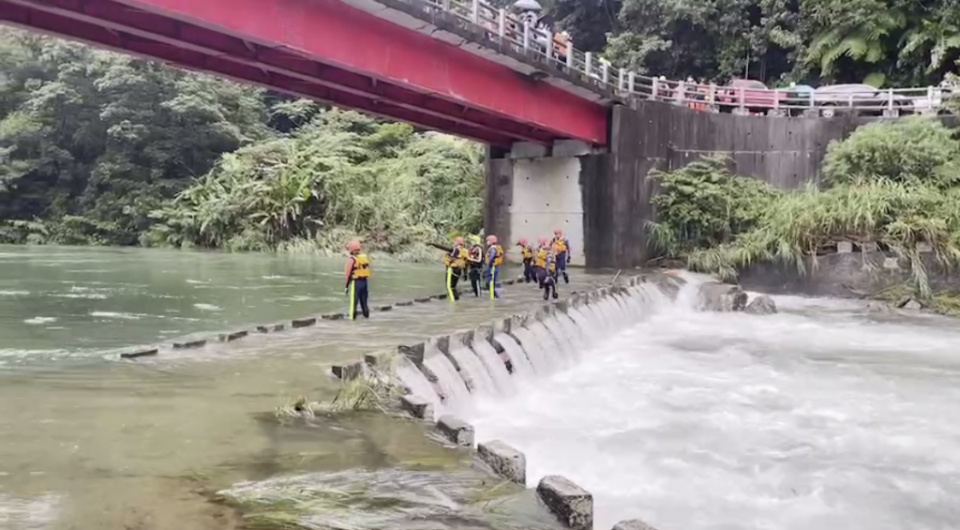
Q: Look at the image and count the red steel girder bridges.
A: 1